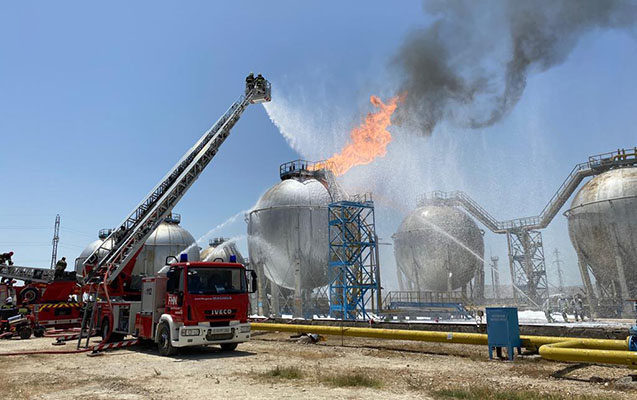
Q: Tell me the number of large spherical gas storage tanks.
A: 6